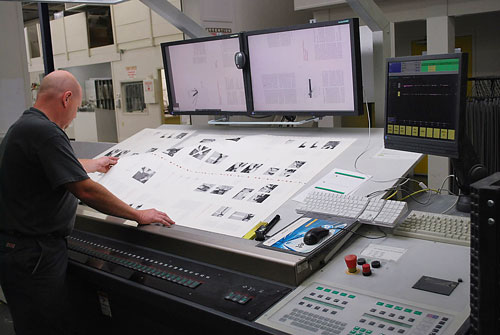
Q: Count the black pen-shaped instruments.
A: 1